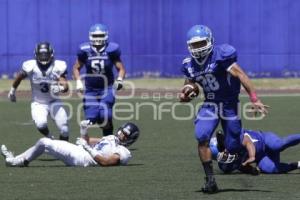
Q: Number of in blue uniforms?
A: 3